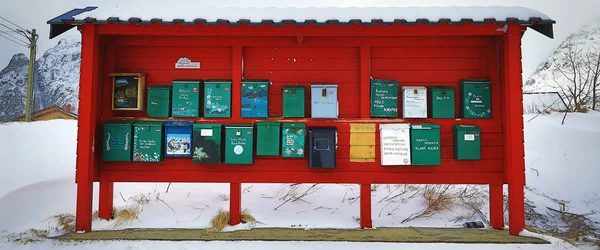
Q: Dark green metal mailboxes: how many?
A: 15